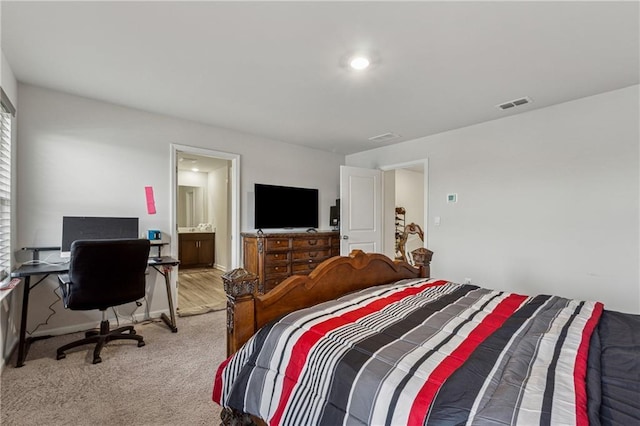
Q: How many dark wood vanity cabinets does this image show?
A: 1